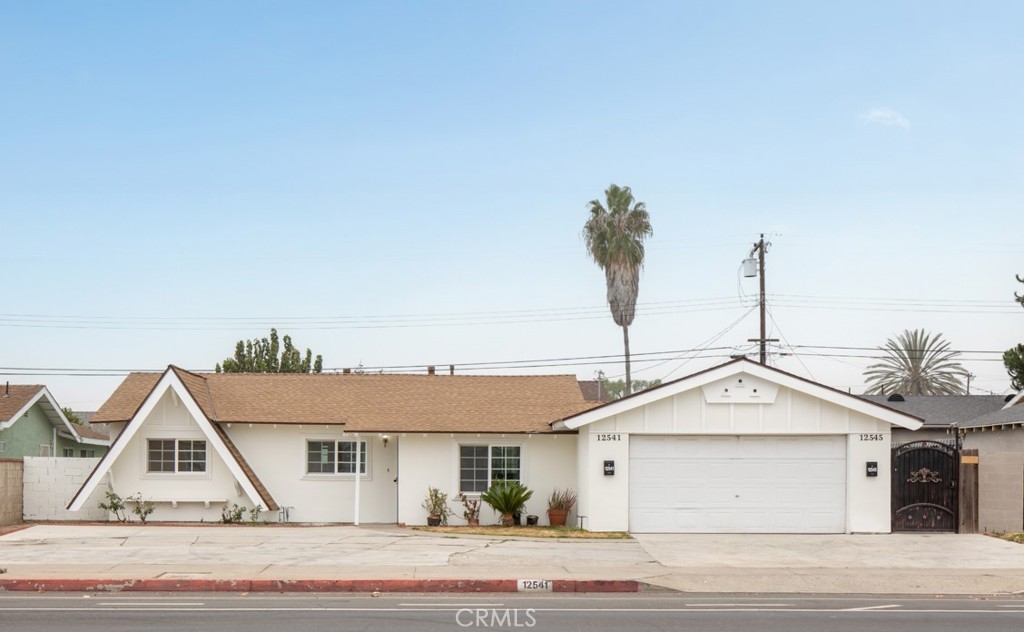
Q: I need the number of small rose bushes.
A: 4